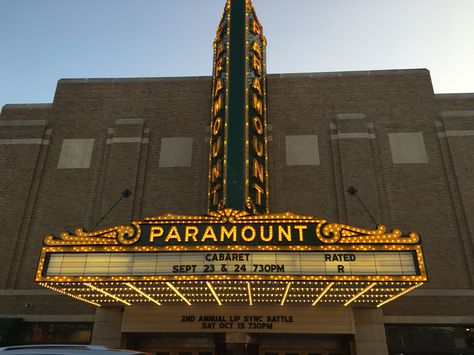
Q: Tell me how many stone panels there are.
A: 4